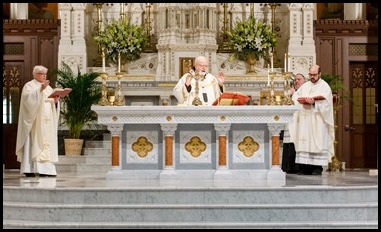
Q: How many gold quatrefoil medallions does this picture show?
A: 3